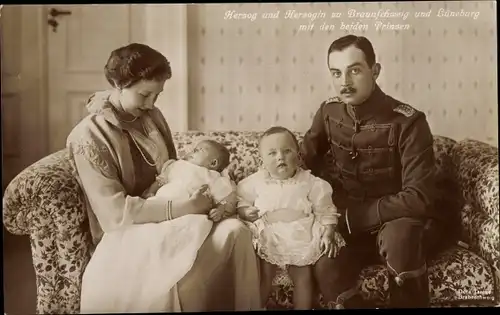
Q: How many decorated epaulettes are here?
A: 2